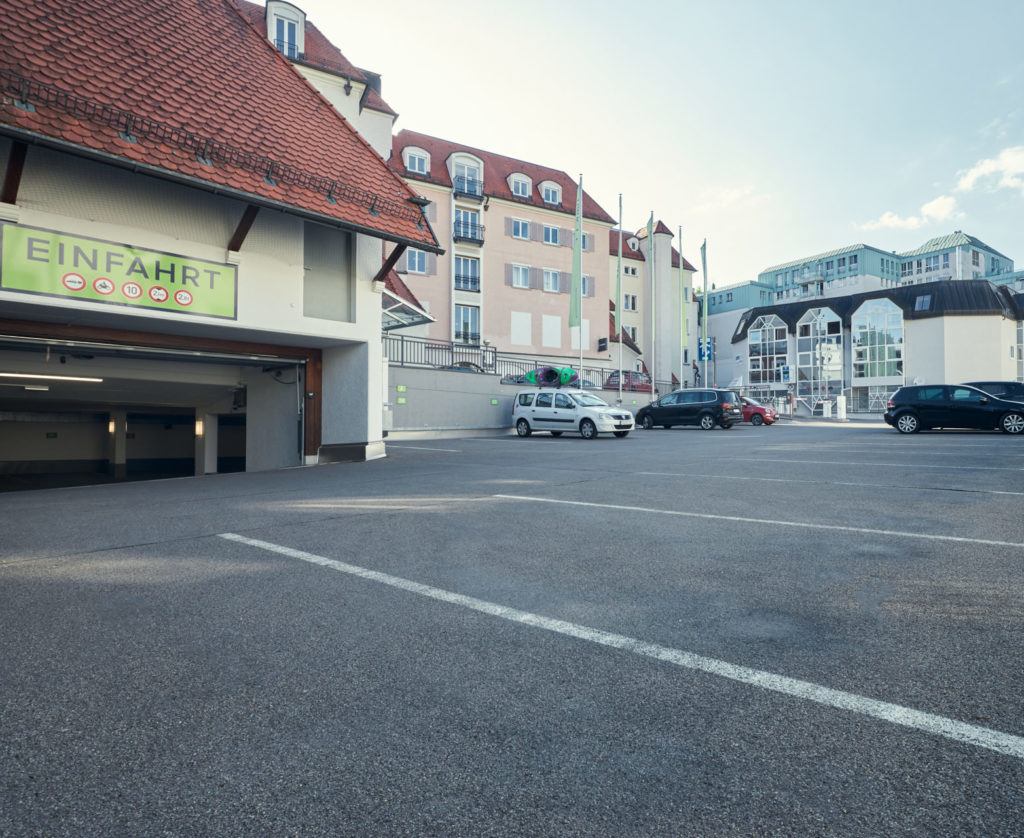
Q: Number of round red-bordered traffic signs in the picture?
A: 5